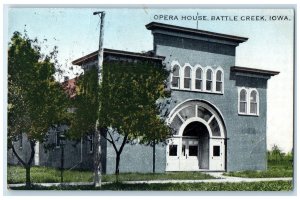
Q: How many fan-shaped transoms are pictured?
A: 1